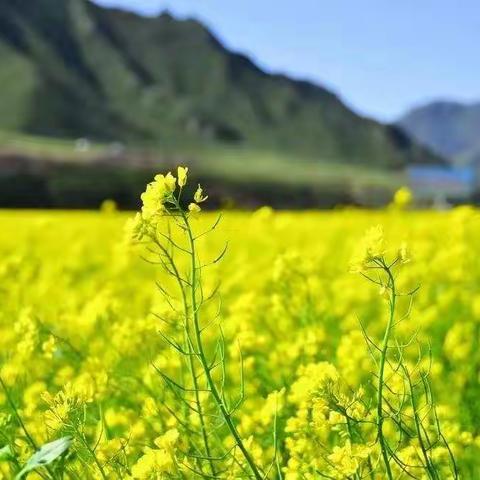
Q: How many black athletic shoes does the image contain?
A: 0